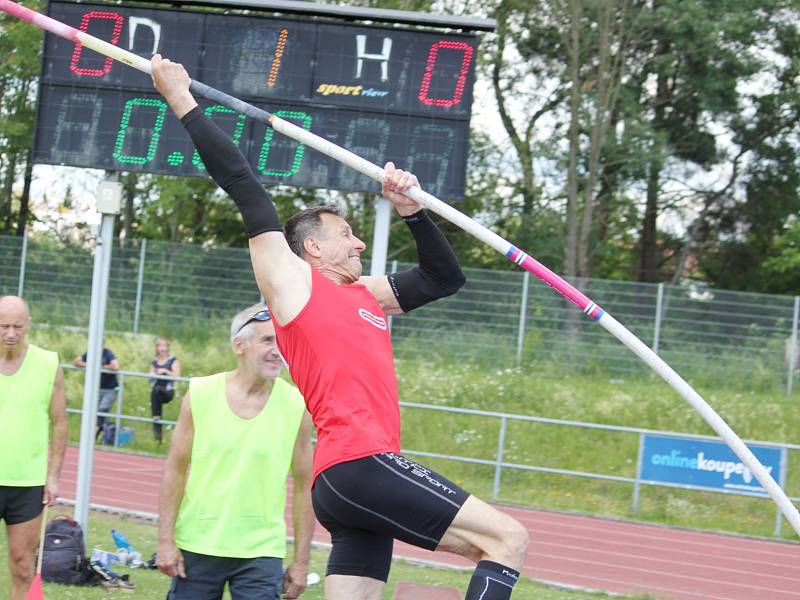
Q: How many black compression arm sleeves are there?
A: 2